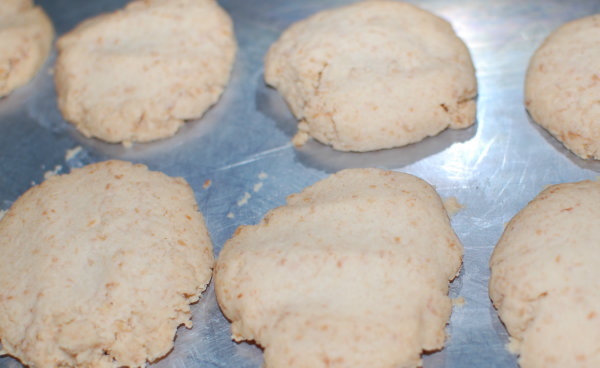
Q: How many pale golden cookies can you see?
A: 7